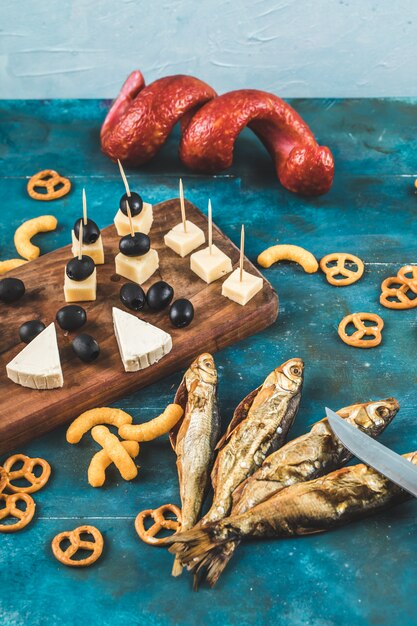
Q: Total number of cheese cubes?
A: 7